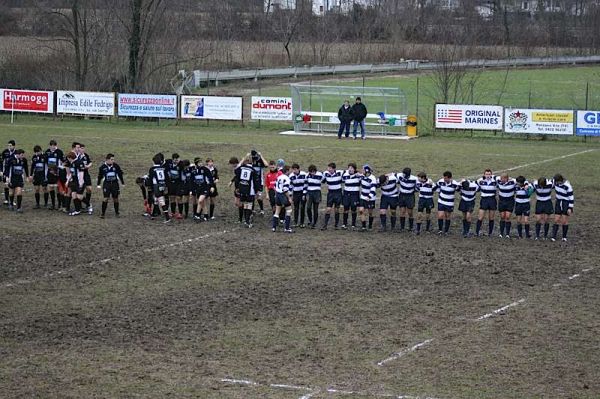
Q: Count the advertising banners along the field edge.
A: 8